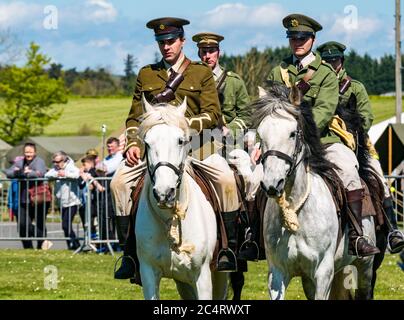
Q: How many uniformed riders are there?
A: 4